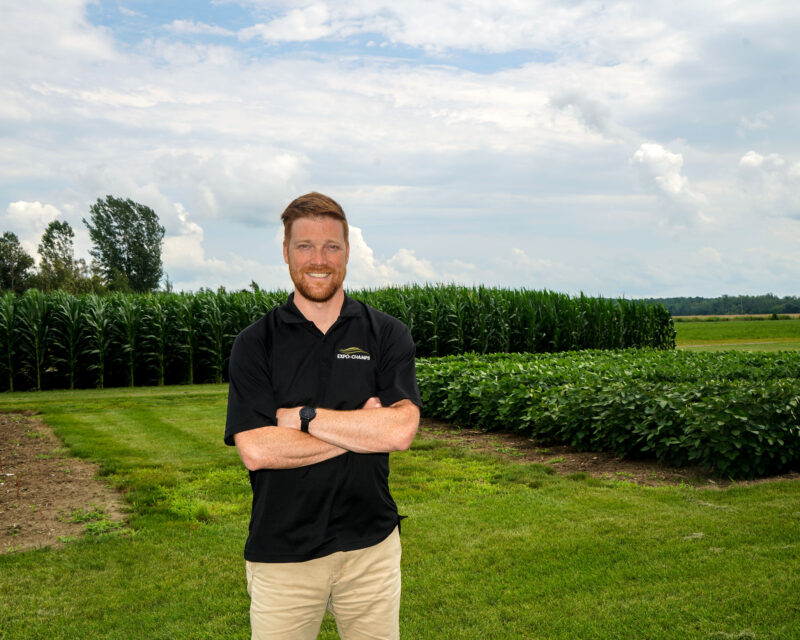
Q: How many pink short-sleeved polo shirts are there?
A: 0